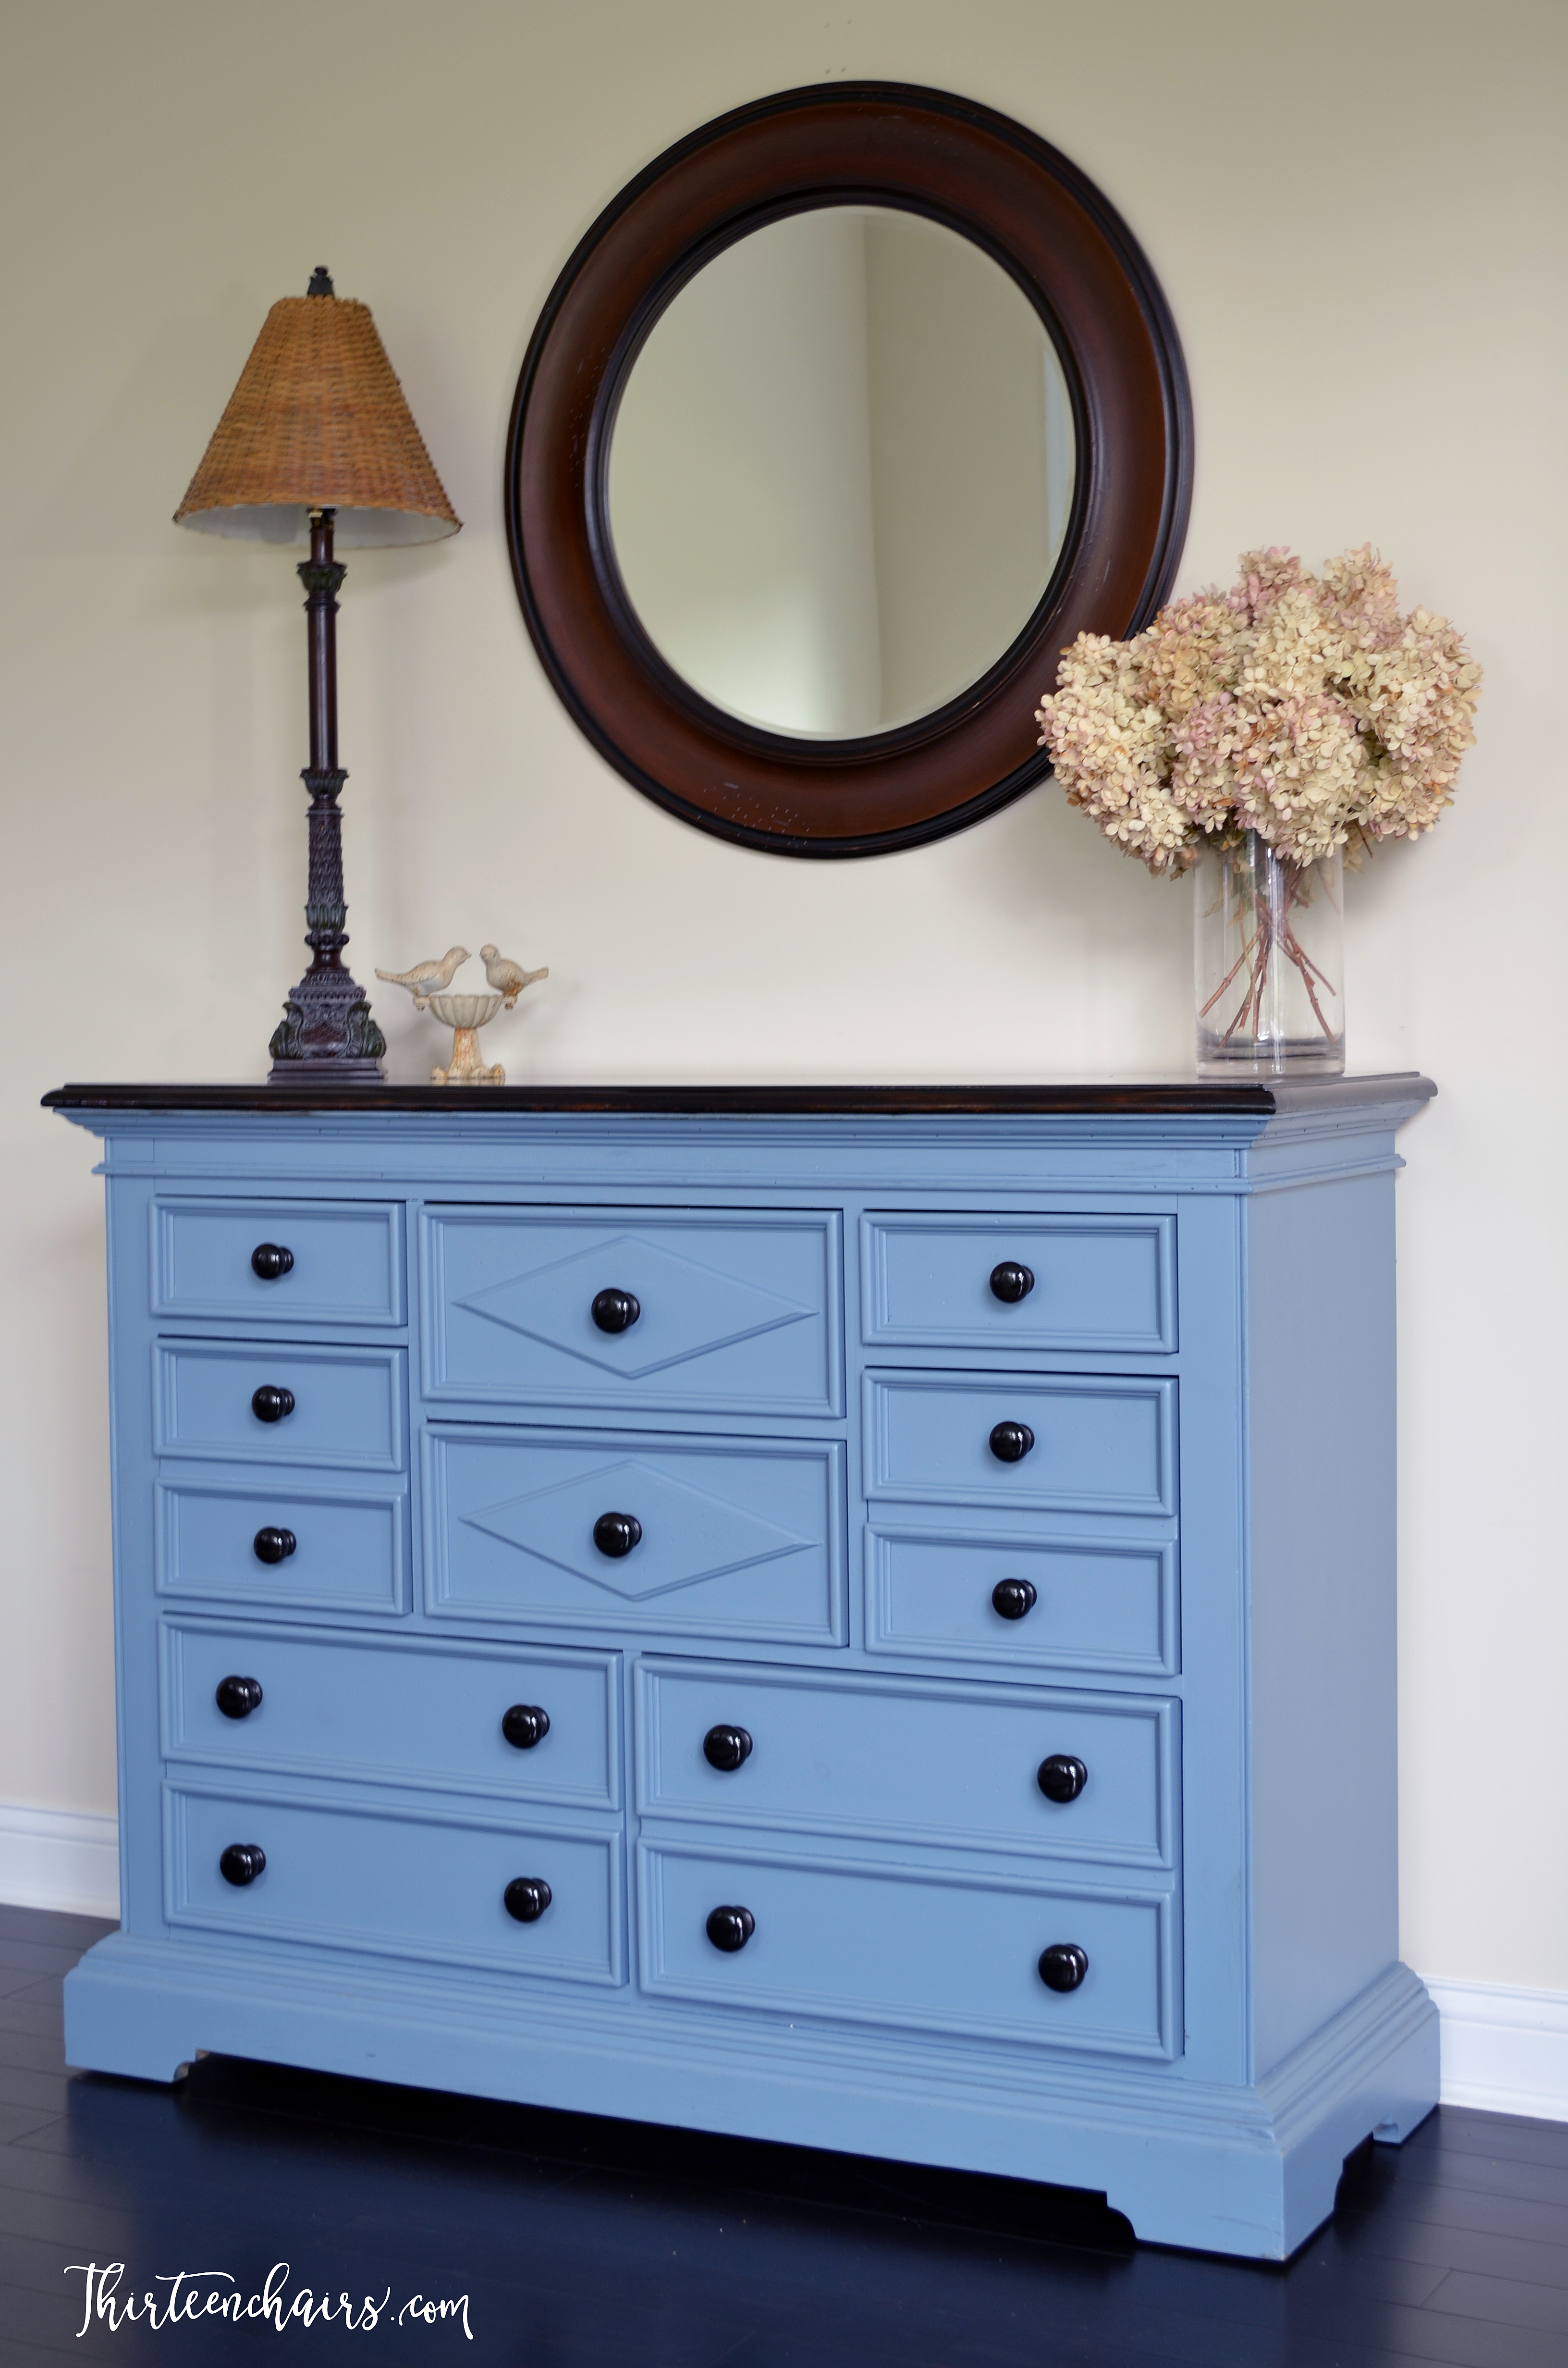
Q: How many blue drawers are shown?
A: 12